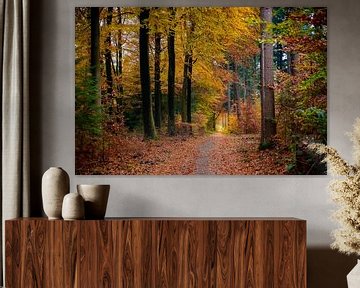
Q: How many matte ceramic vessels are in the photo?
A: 3